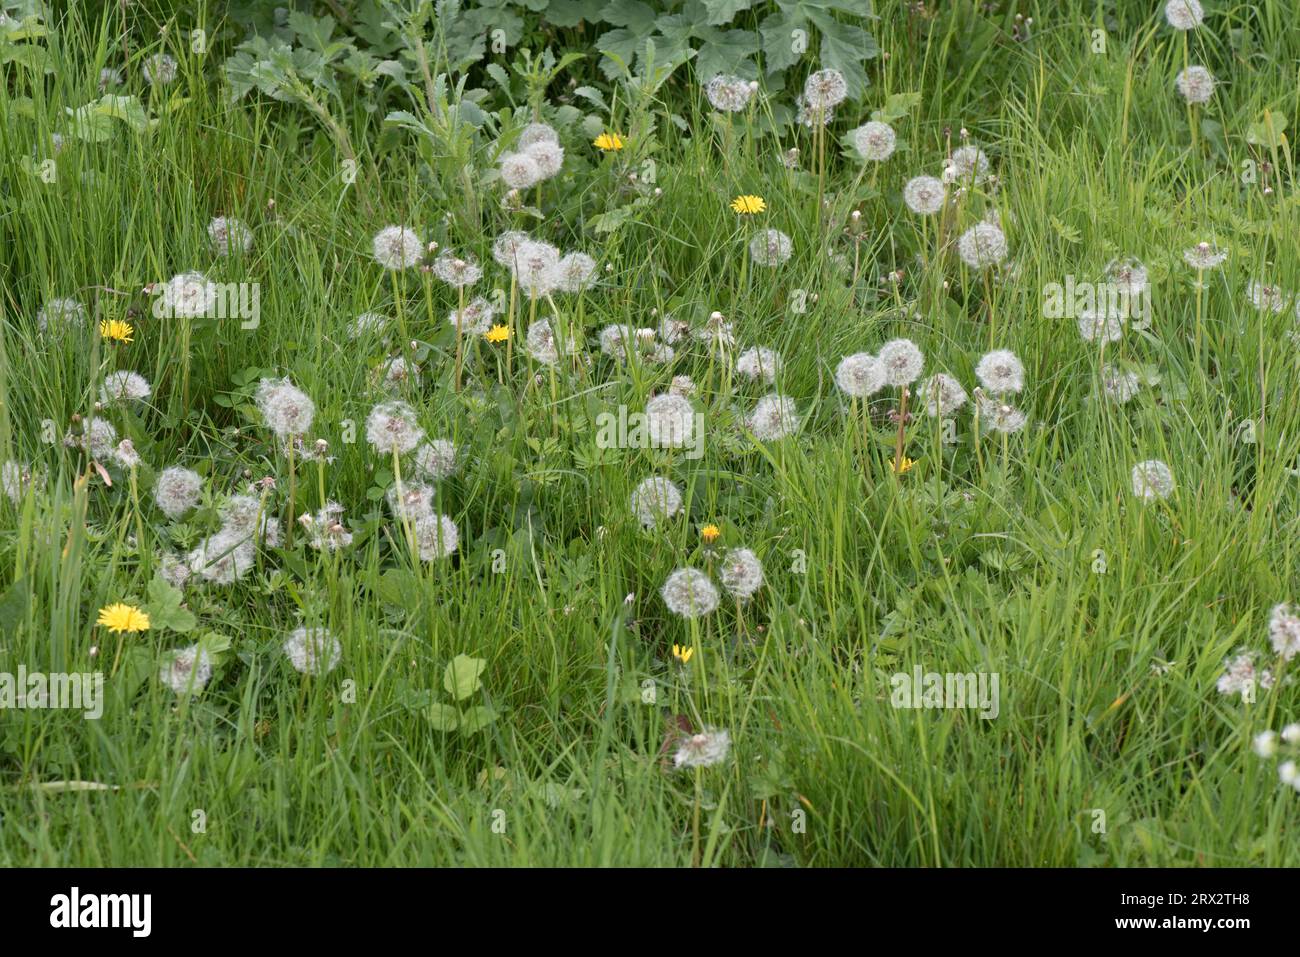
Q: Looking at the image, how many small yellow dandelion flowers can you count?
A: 8